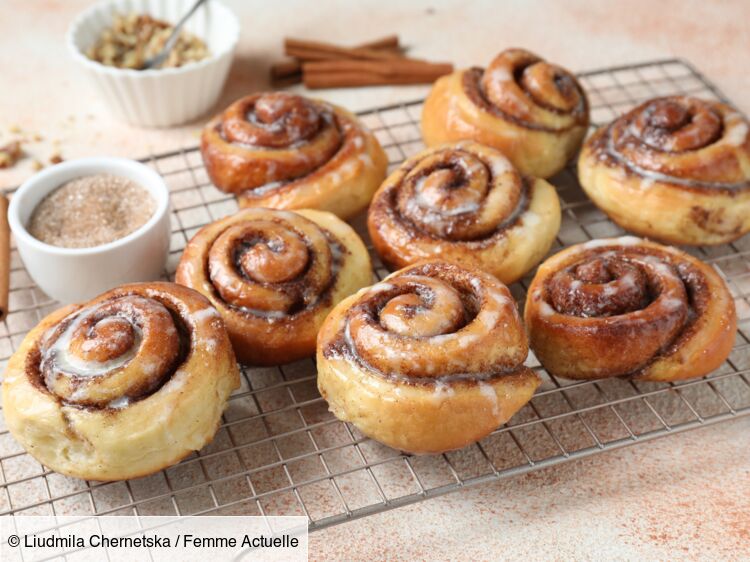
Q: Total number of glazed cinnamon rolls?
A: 8